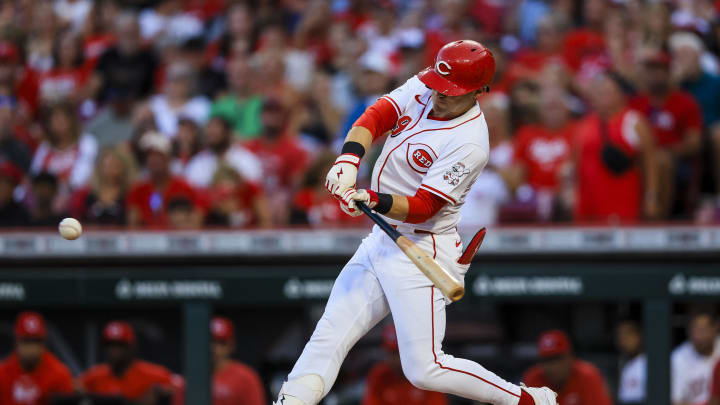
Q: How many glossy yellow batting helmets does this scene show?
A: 0